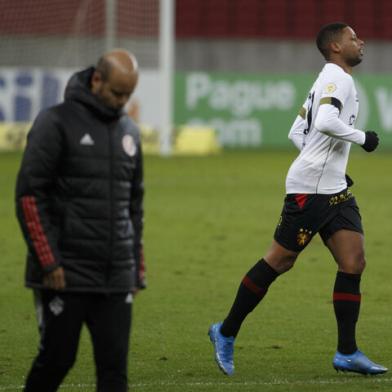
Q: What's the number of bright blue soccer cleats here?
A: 2